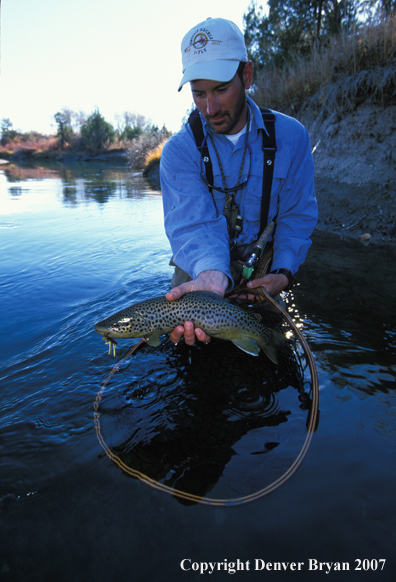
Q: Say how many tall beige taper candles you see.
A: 0